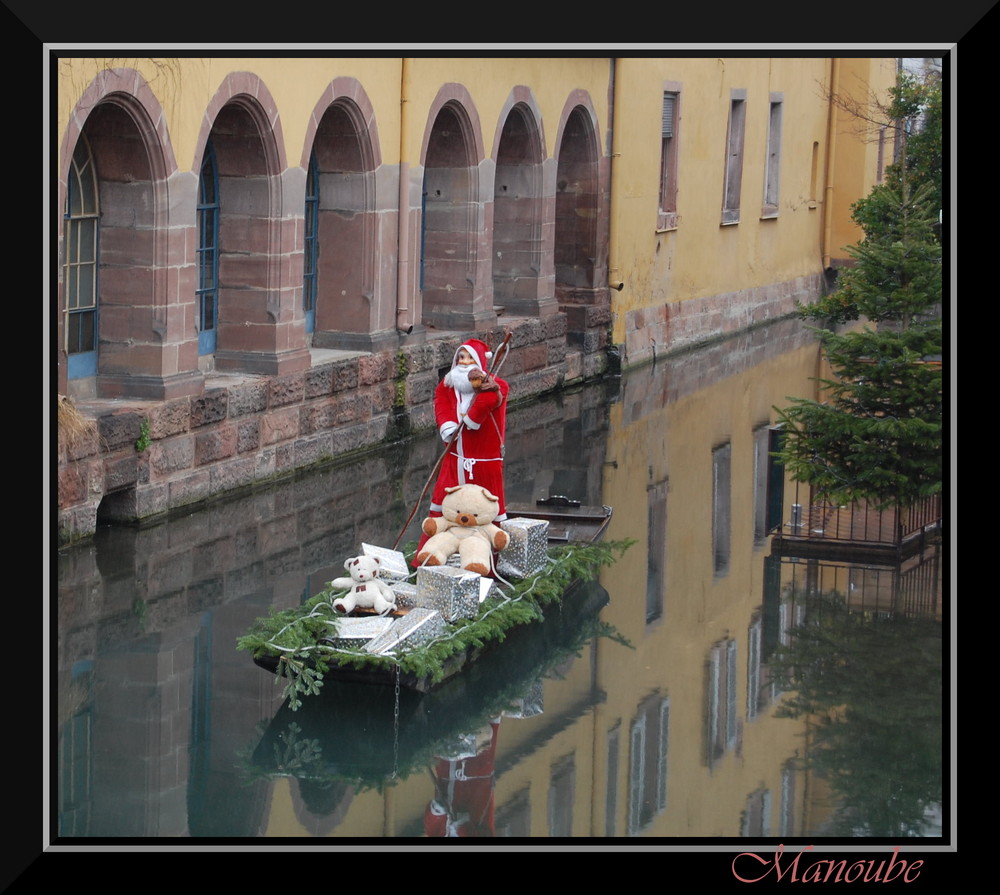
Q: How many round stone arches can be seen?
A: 6